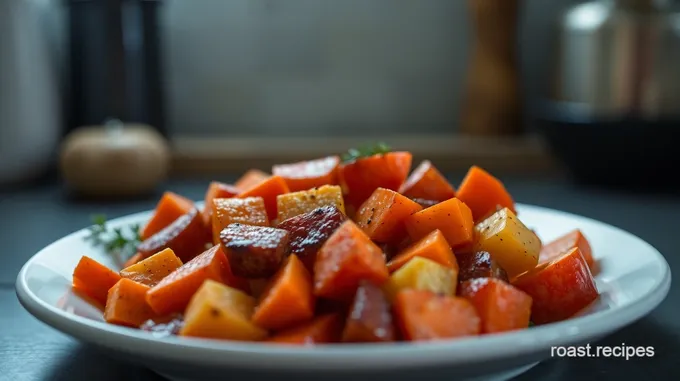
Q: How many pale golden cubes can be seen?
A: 4